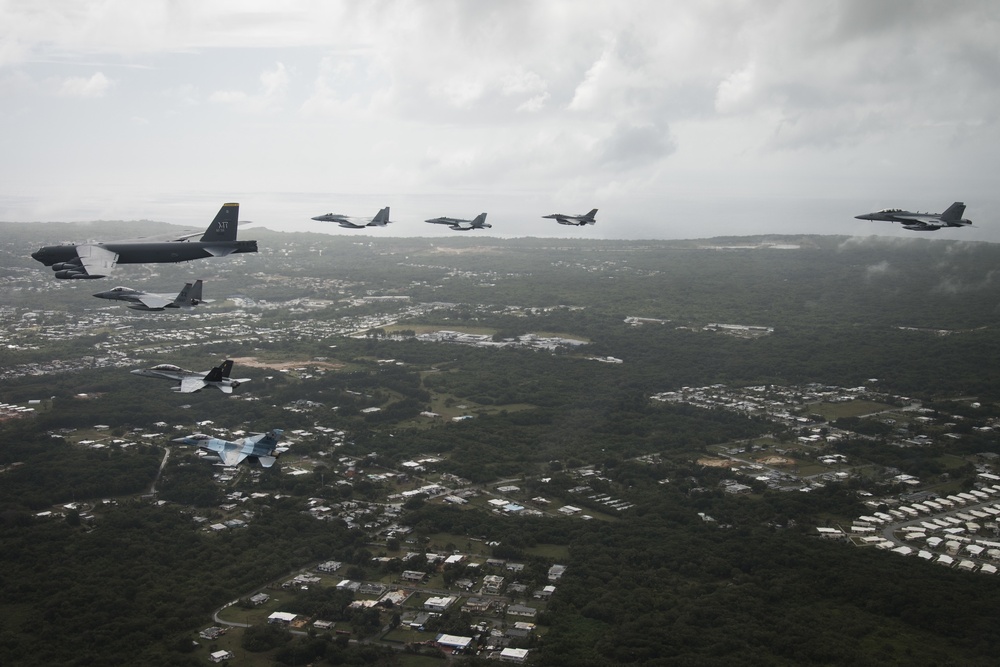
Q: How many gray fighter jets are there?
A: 6